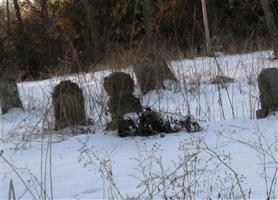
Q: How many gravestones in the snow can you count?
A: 5